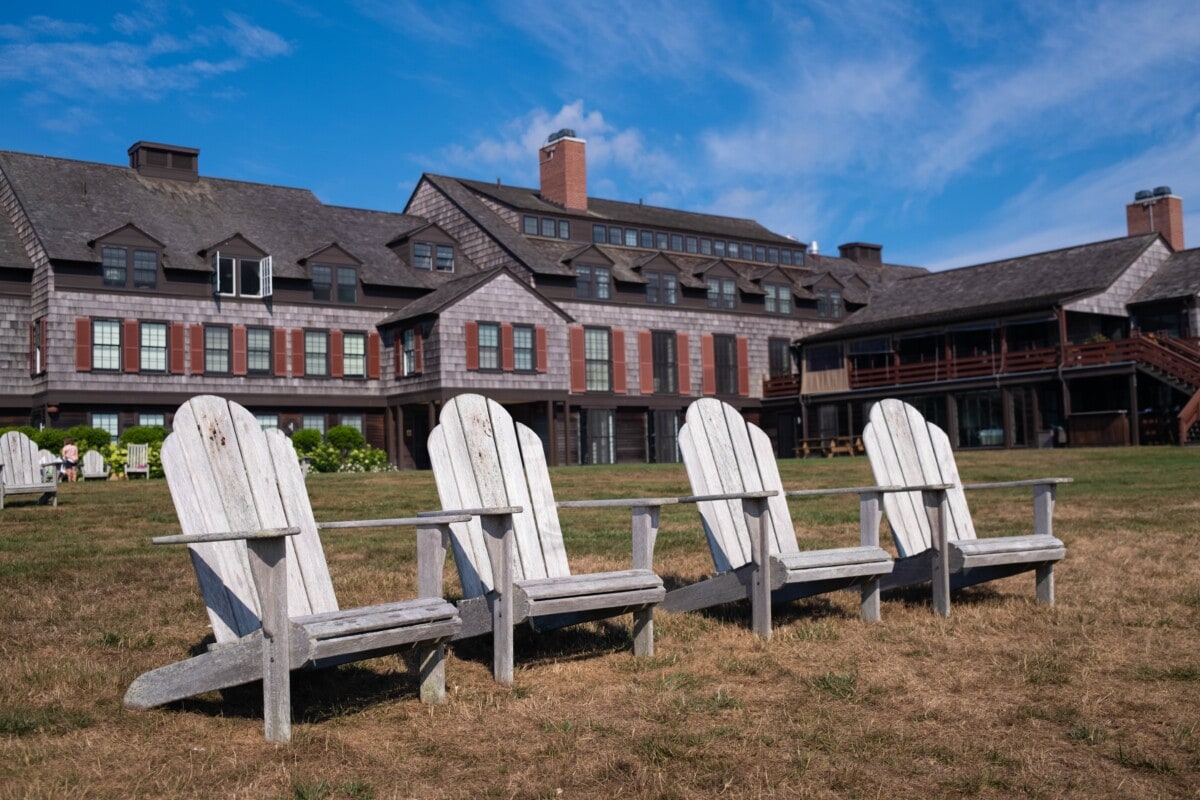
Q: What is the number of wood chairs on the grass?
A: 8